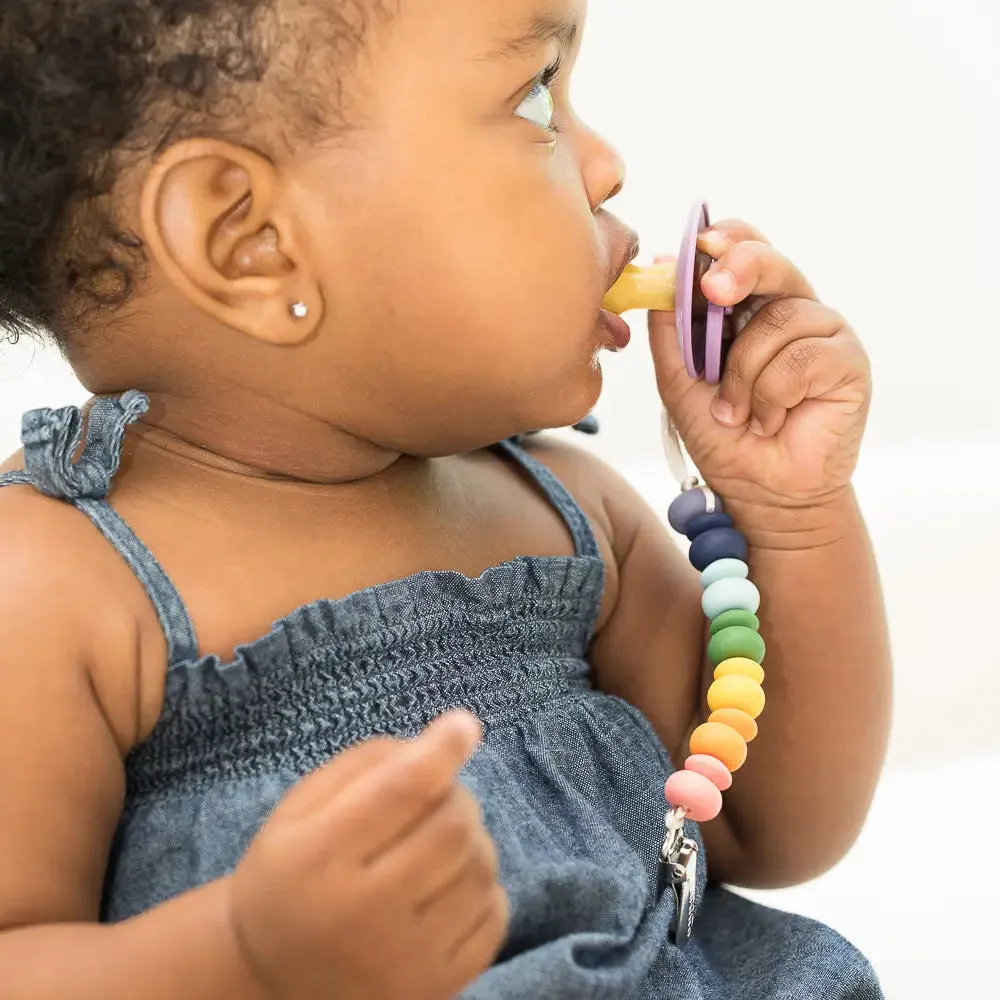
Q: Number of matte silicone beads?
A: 13